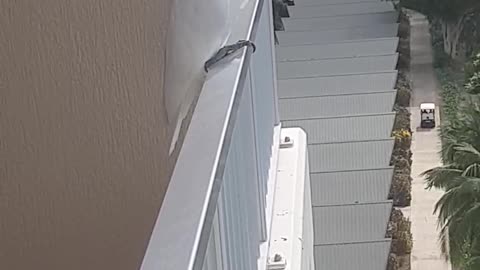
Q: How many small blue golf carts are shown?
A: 0